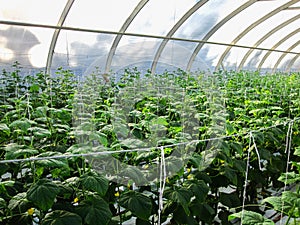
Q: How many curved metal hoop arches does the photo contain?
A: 9